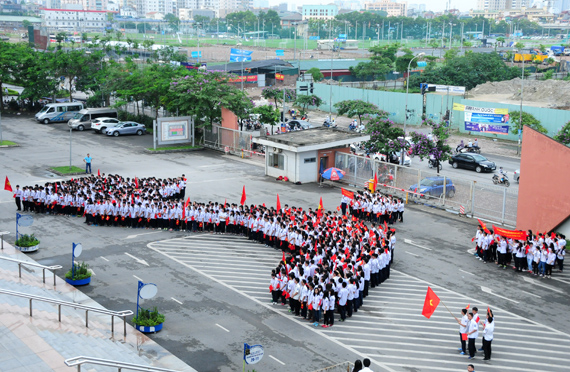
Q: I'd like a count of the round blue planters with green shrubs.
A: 3